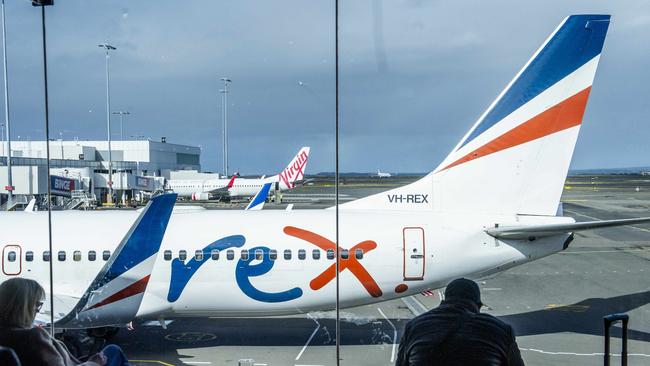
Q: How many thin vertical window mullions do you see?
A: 2